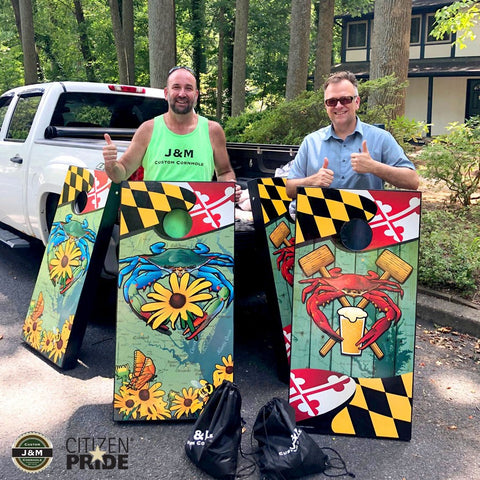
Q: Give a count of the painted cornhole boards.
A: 4